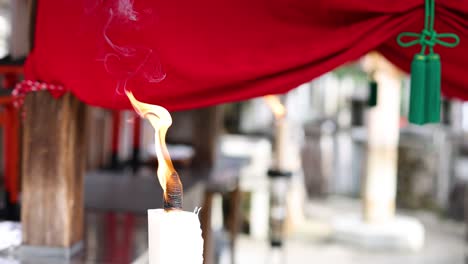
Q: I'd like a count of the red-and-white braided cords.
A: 1